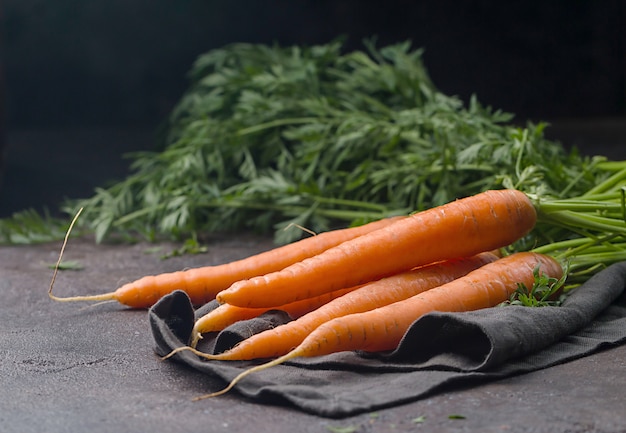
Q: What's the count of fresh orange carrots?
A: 5